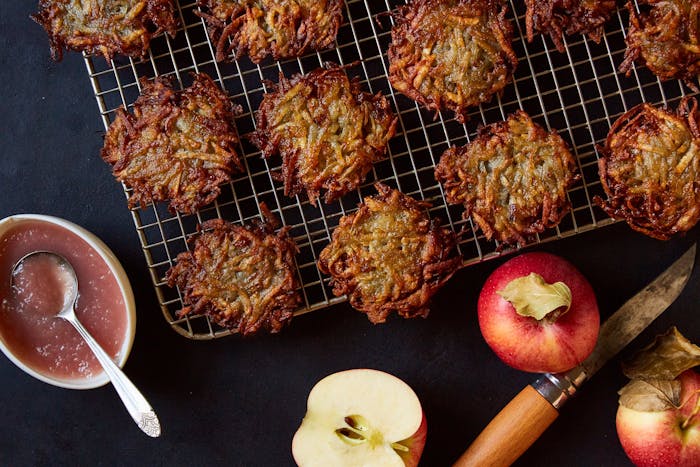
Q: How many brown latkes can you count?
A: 11